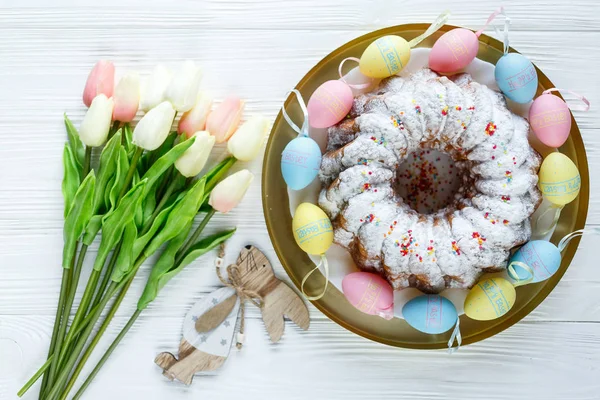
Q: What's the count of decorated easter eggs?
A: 12